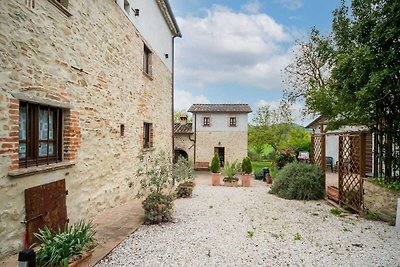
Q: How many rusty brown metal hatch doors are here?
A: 1